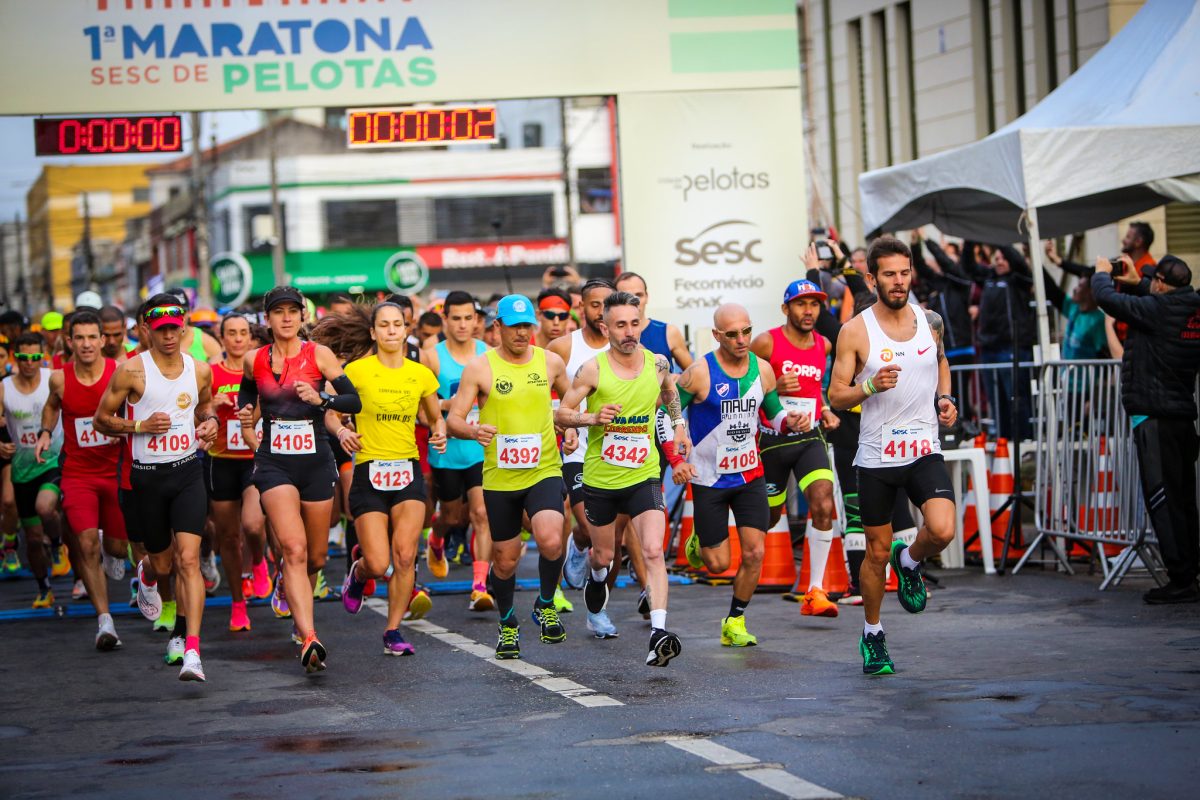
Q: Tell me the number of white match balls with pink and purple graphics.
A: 0